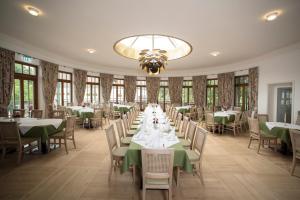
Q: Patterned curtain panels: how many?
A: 10